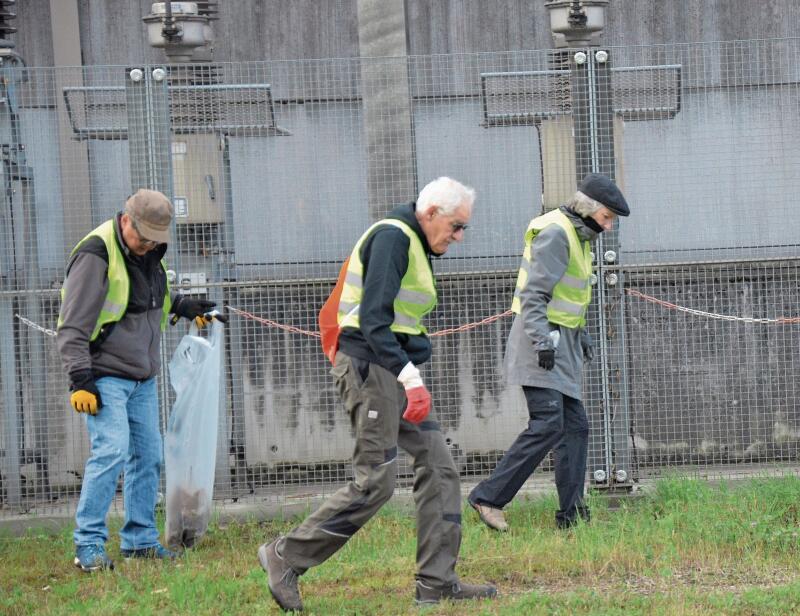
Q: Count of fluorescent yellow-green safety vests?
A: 3